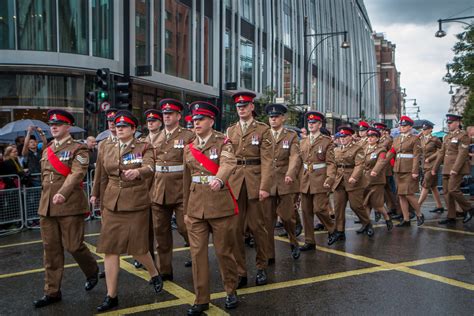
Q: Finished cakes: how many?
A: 0